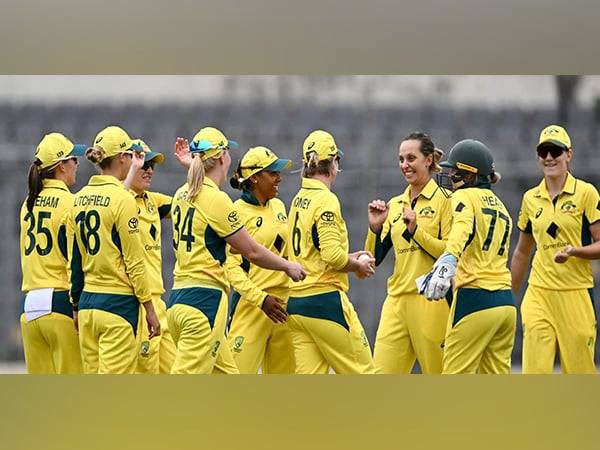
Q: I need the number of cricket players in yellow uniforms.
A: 9